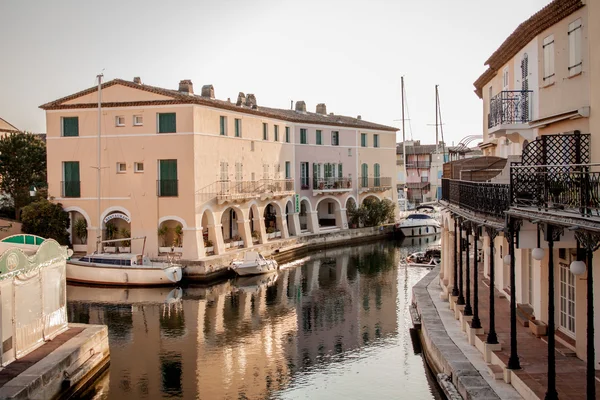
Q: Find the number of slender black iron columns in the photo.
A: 8